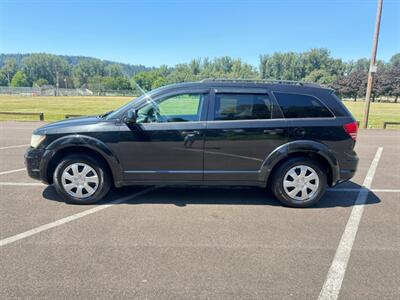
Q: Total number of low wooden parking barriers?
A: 3